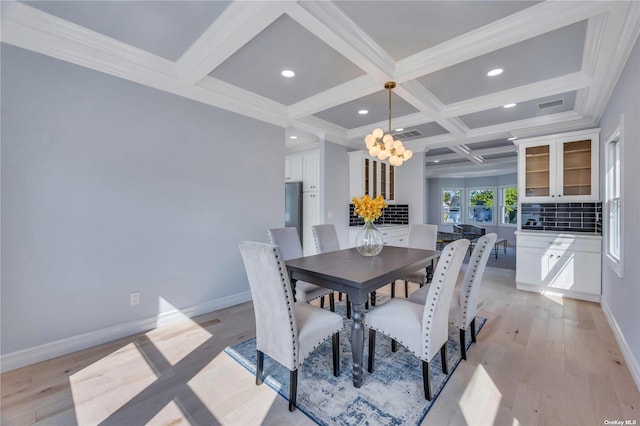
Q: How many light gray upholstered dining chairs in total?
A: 6